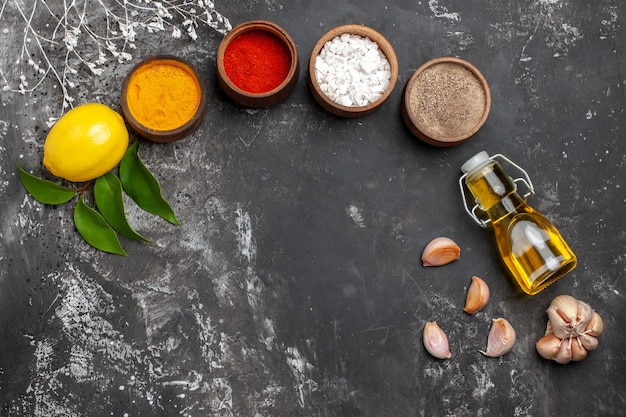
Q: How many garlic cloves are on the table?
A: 4